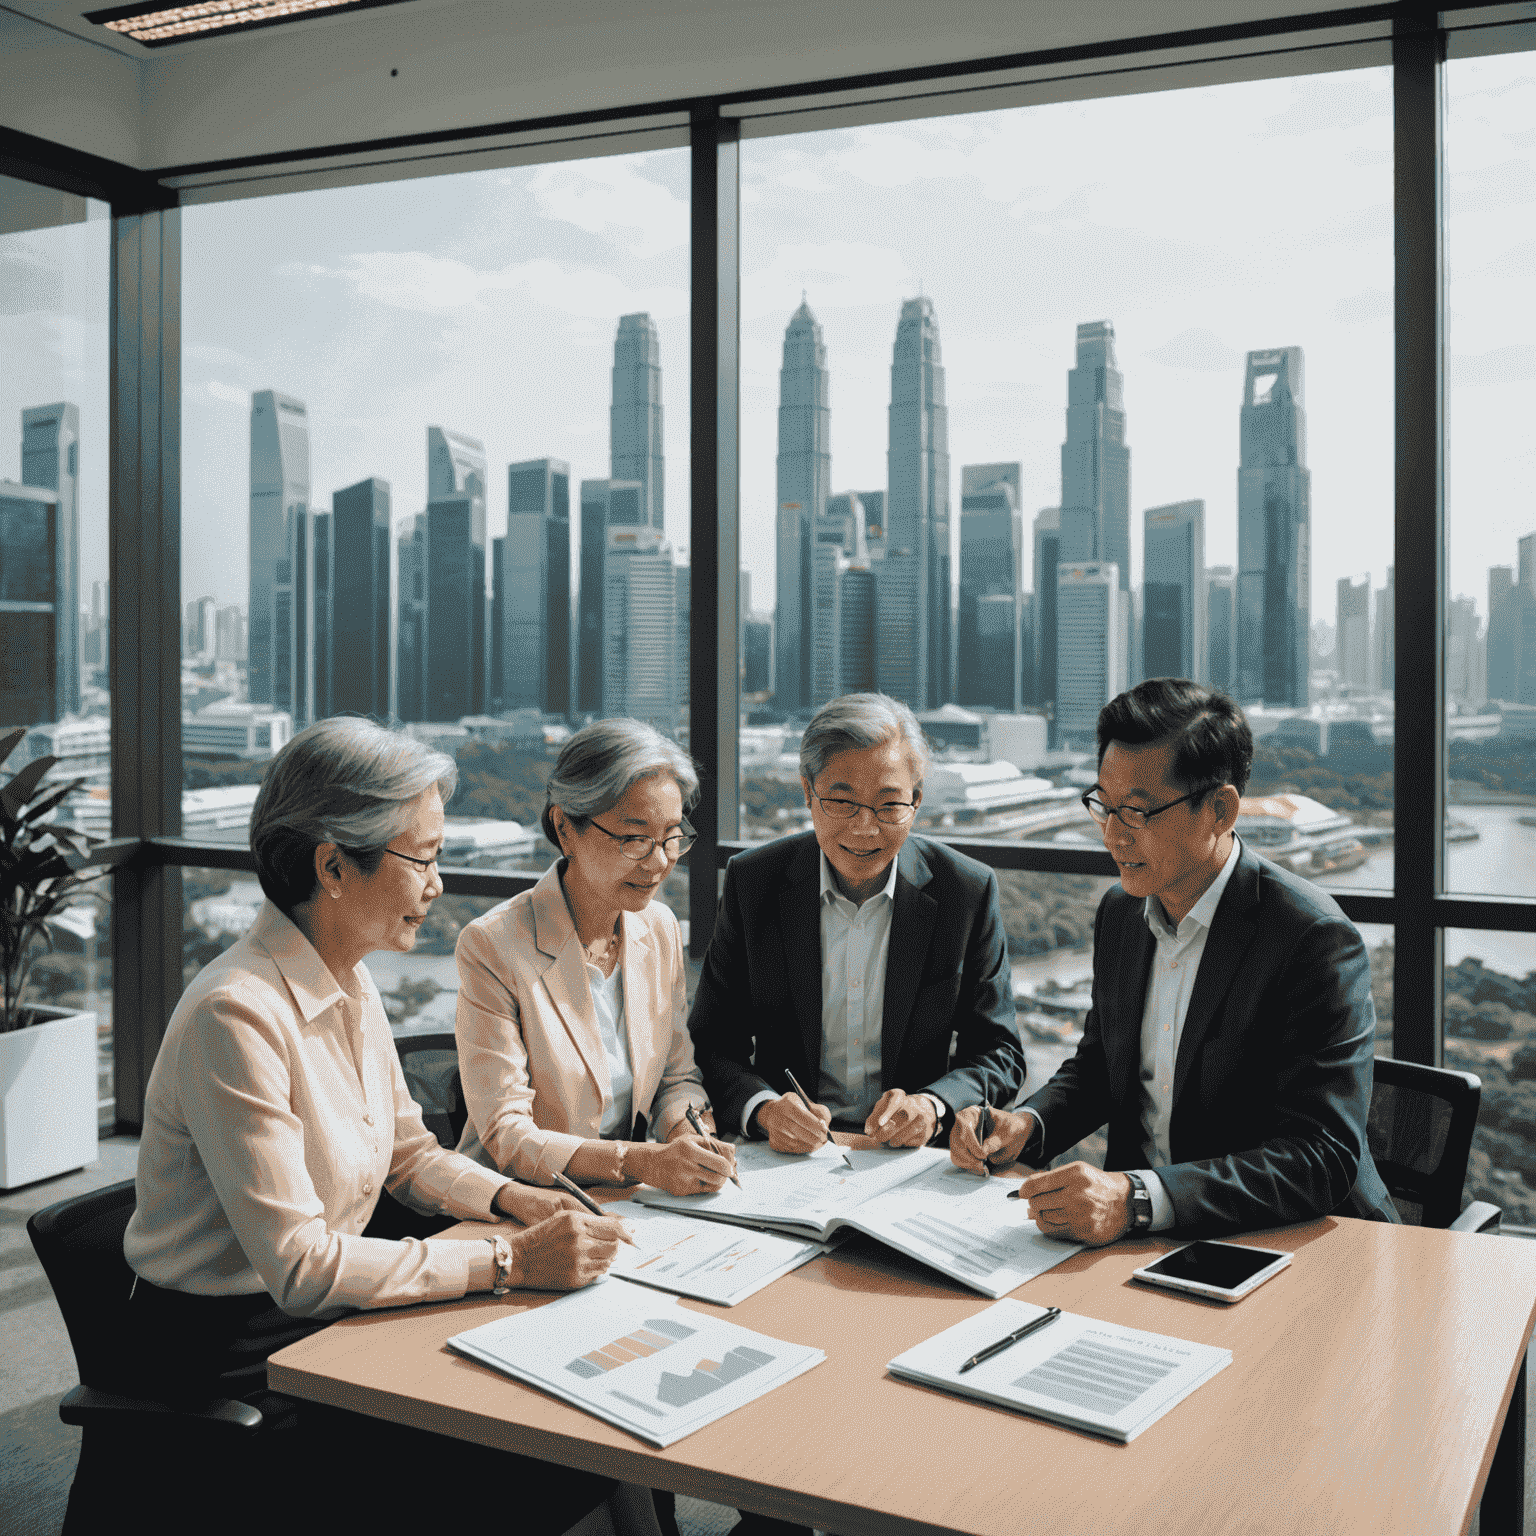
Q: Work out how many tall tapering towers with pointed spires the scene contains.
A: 2